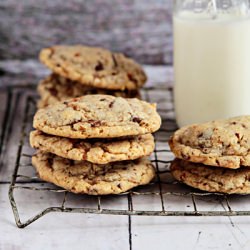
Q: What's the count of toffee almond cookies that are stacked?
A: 7